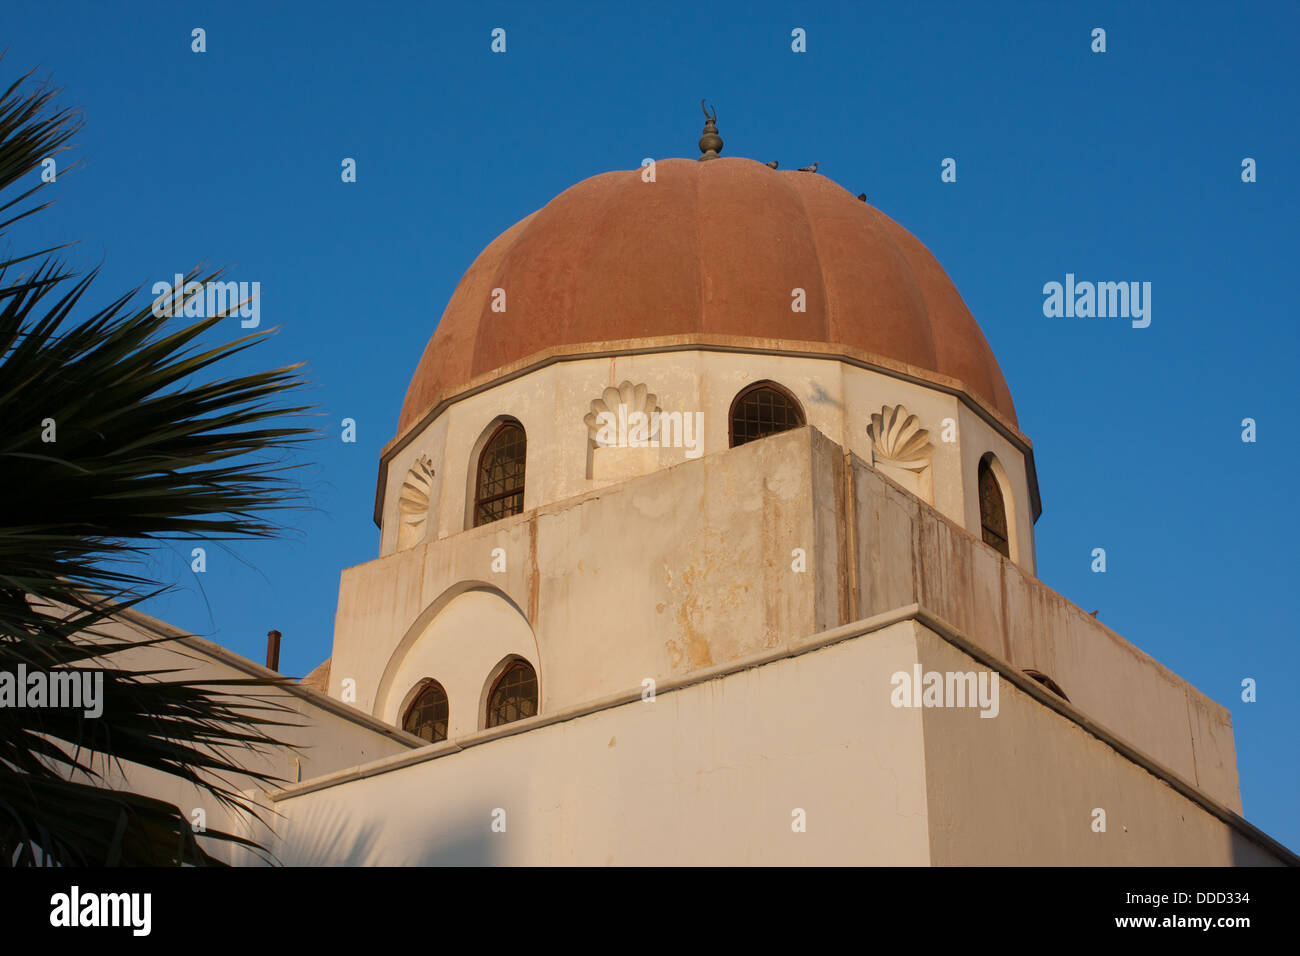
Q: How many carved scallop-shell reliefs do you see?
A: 3